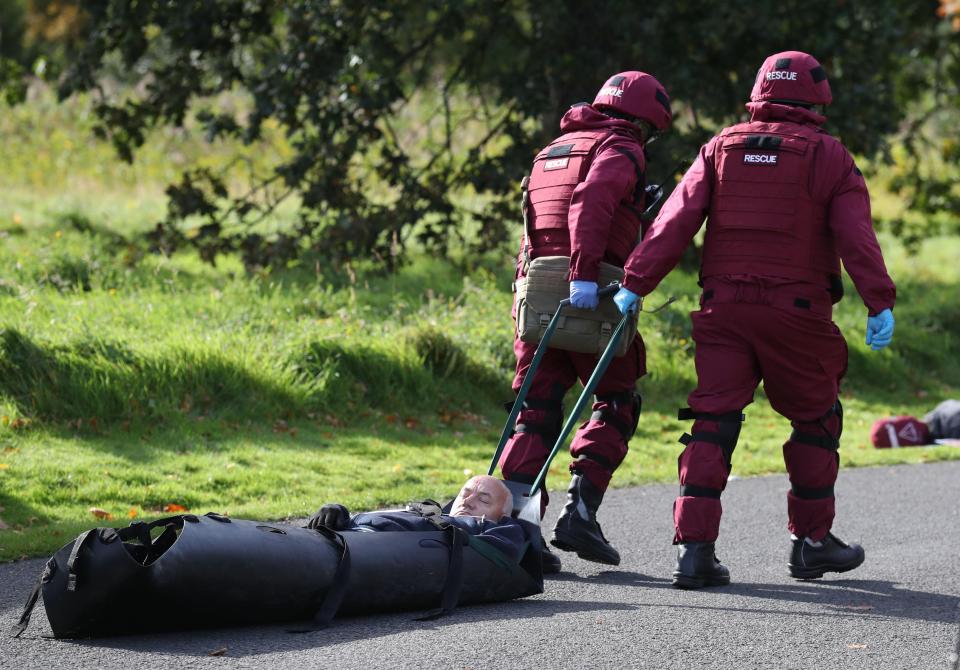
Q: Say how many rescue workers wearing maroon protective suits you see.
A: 2